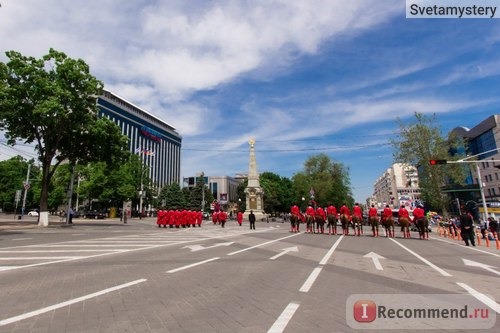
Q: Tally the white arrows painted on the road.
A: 4